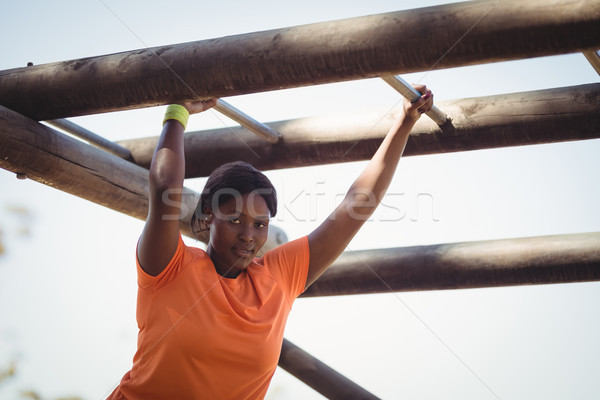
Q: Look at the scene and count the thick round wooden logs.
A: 5